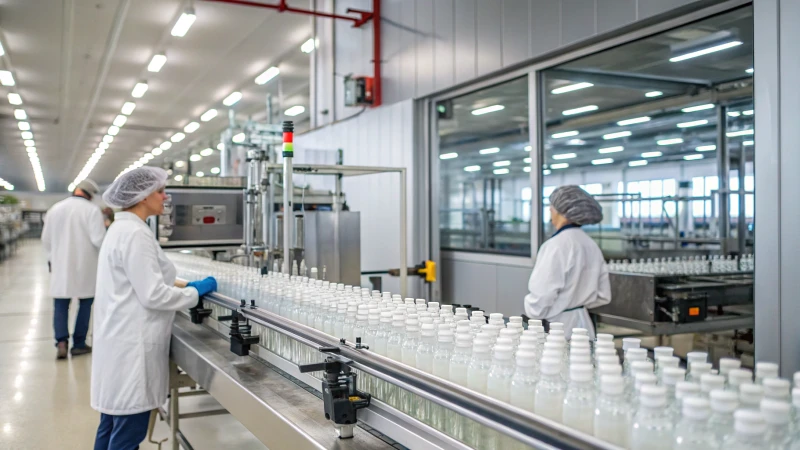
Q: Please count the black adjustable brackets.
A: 3